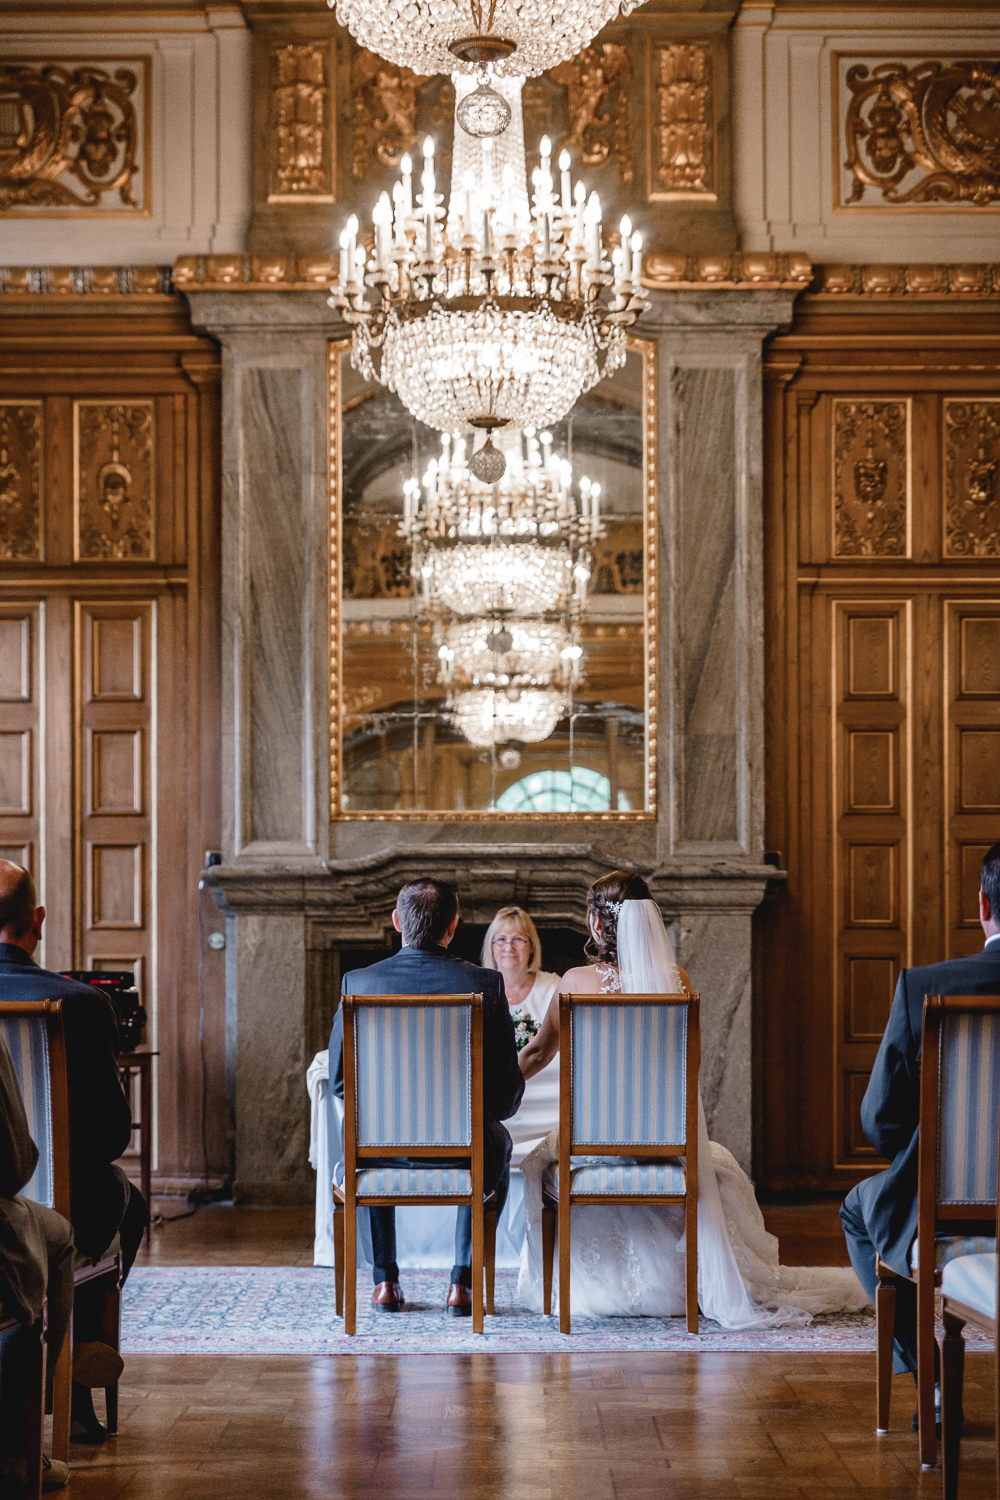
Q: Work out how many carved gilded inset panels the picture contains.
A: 8